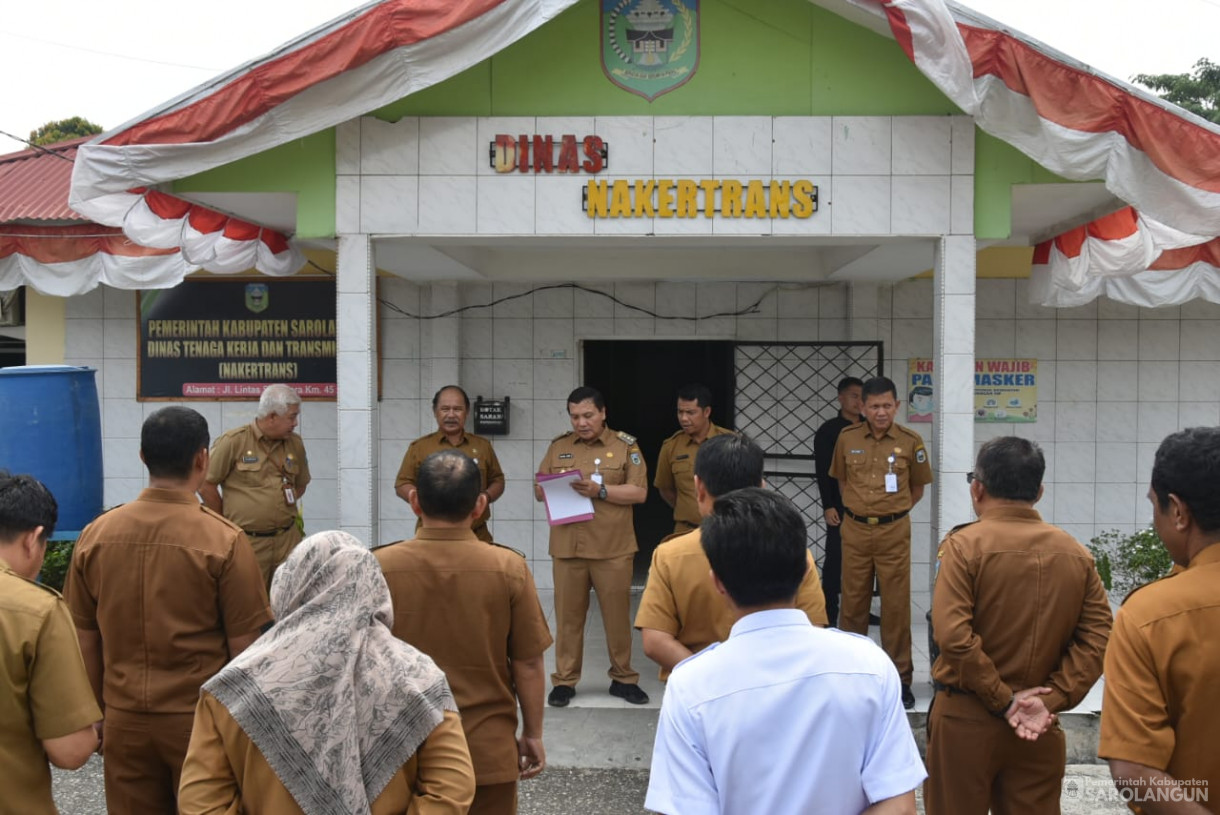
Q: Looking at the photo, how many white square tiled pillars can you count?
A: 2